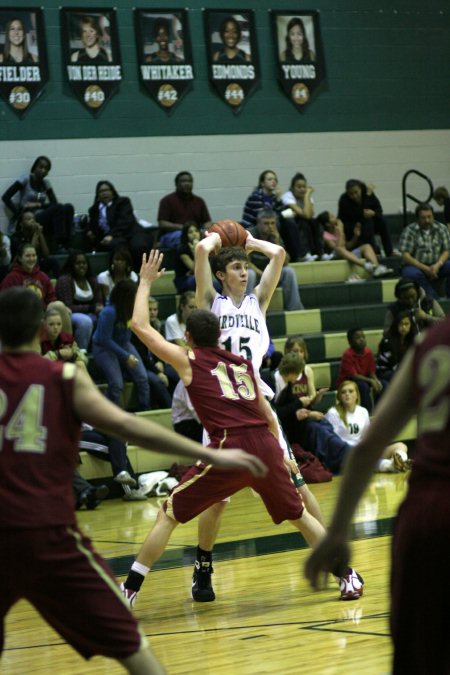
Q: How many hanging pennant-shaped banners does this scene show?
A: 5